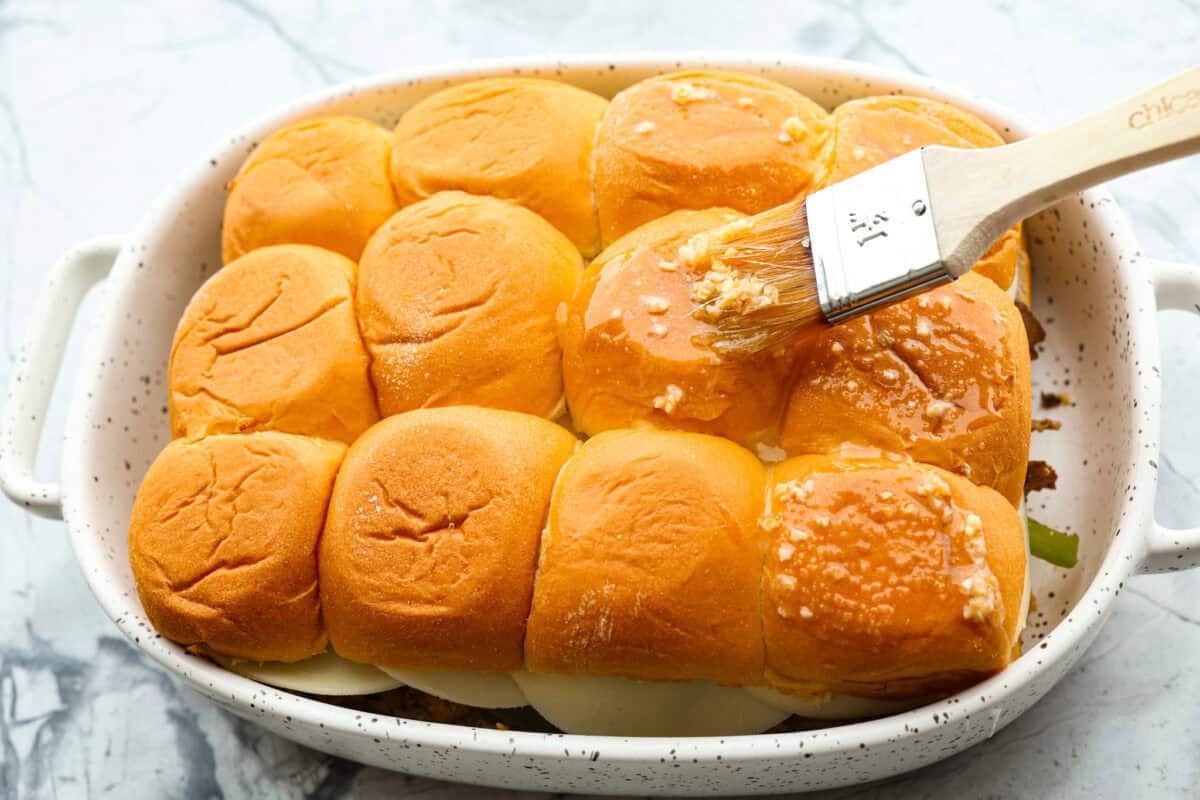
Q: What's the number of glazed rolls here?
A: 5